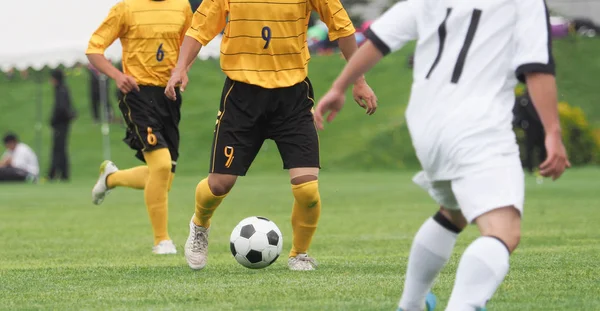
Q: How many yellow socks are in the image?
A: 4